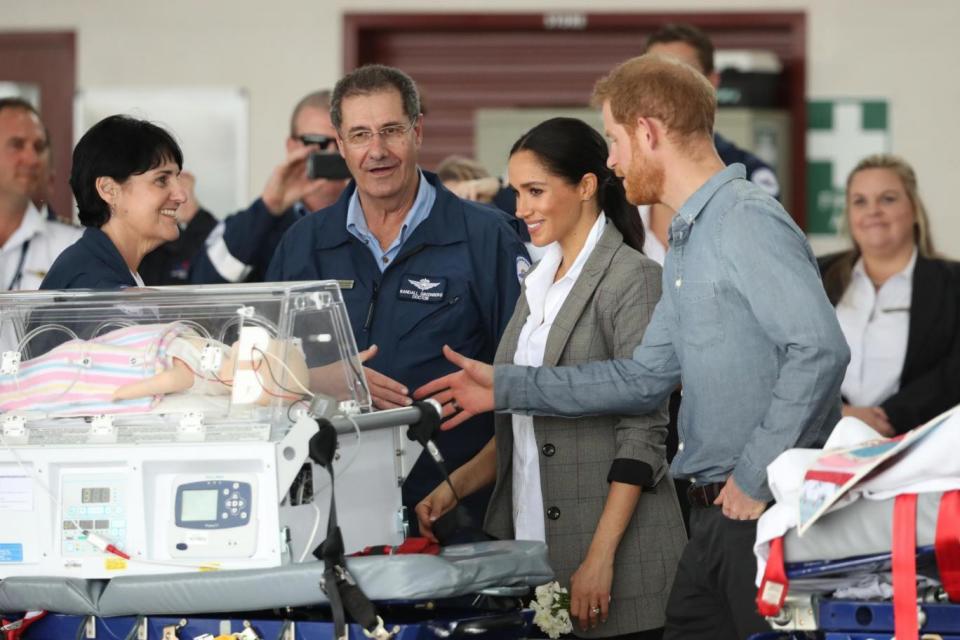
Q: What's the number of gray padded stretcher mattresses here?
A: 2